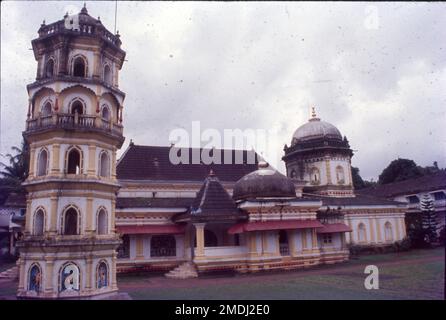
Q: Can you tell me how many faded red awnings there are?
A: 3